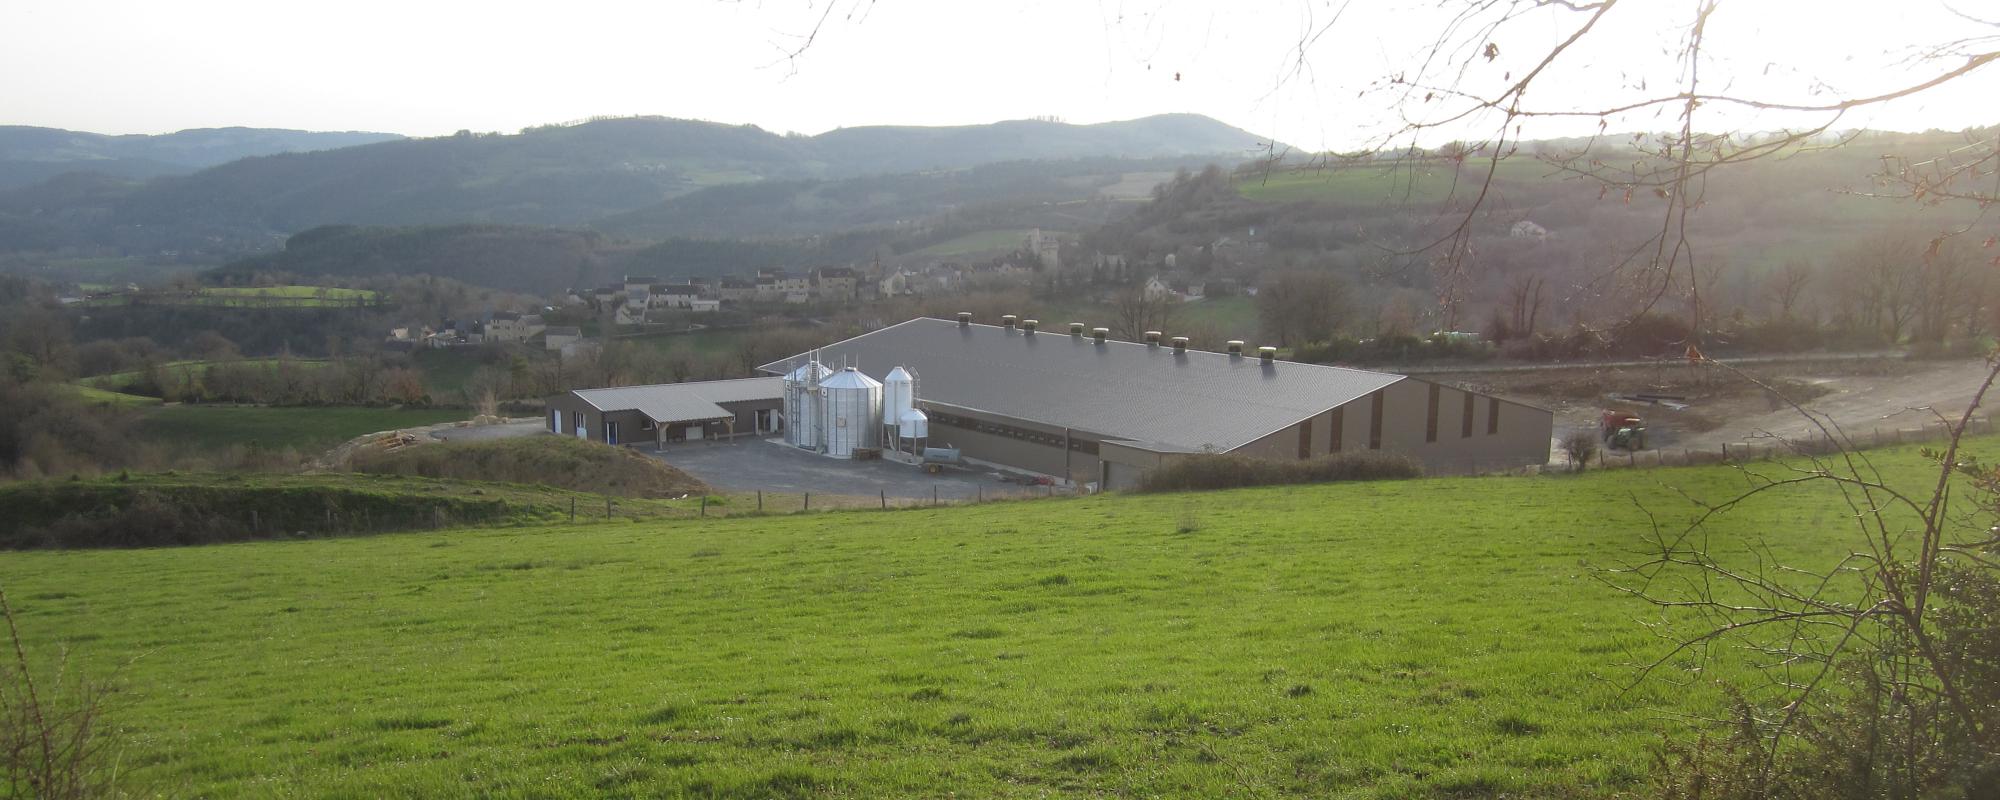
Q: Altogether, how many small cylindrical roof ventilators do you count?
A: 9